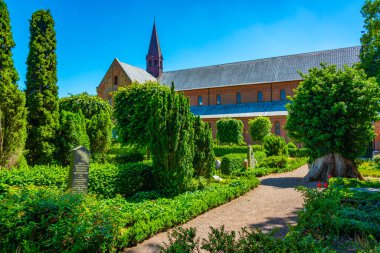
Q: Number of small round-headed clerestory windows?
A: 5